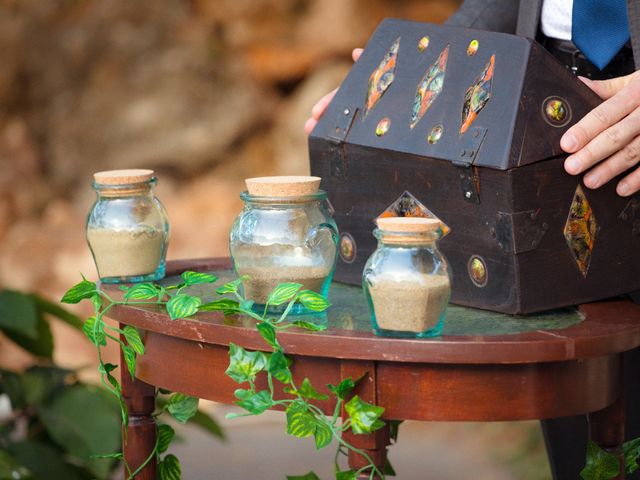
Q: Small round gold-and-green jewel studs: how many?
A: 7